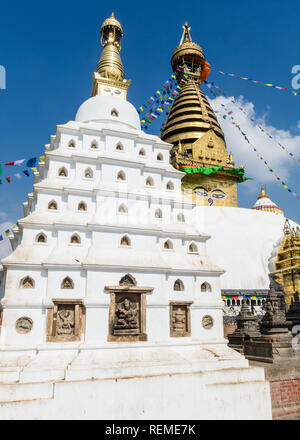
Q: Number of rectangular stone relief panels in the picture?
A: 3